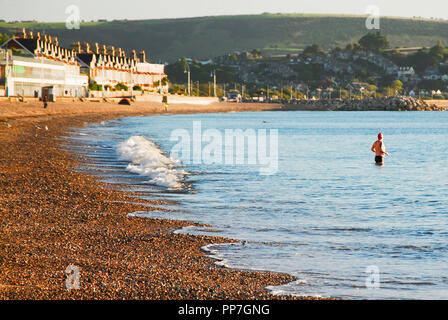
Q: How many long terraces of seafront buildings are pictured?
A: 2